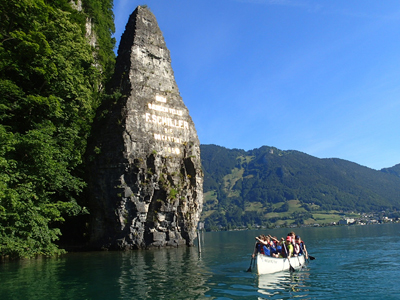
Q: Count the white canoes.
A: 1